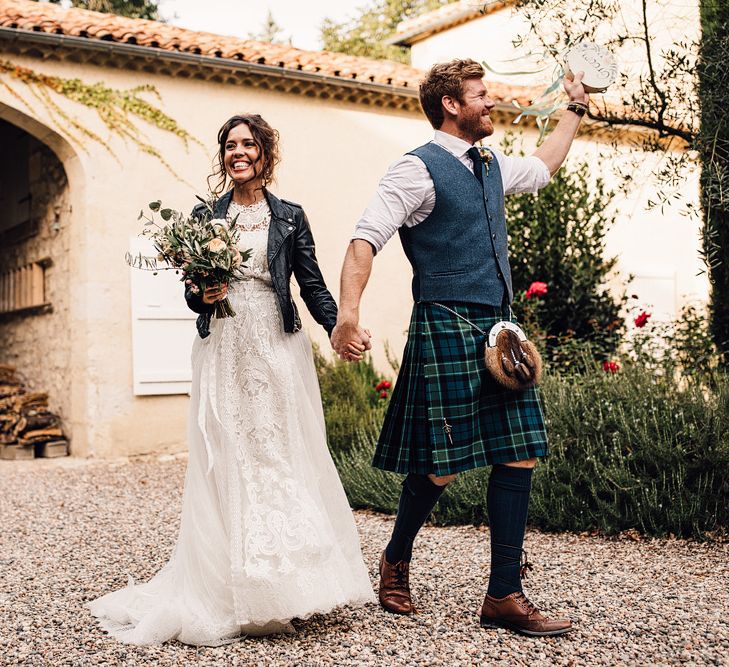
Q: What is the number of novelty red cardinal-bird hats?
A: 0